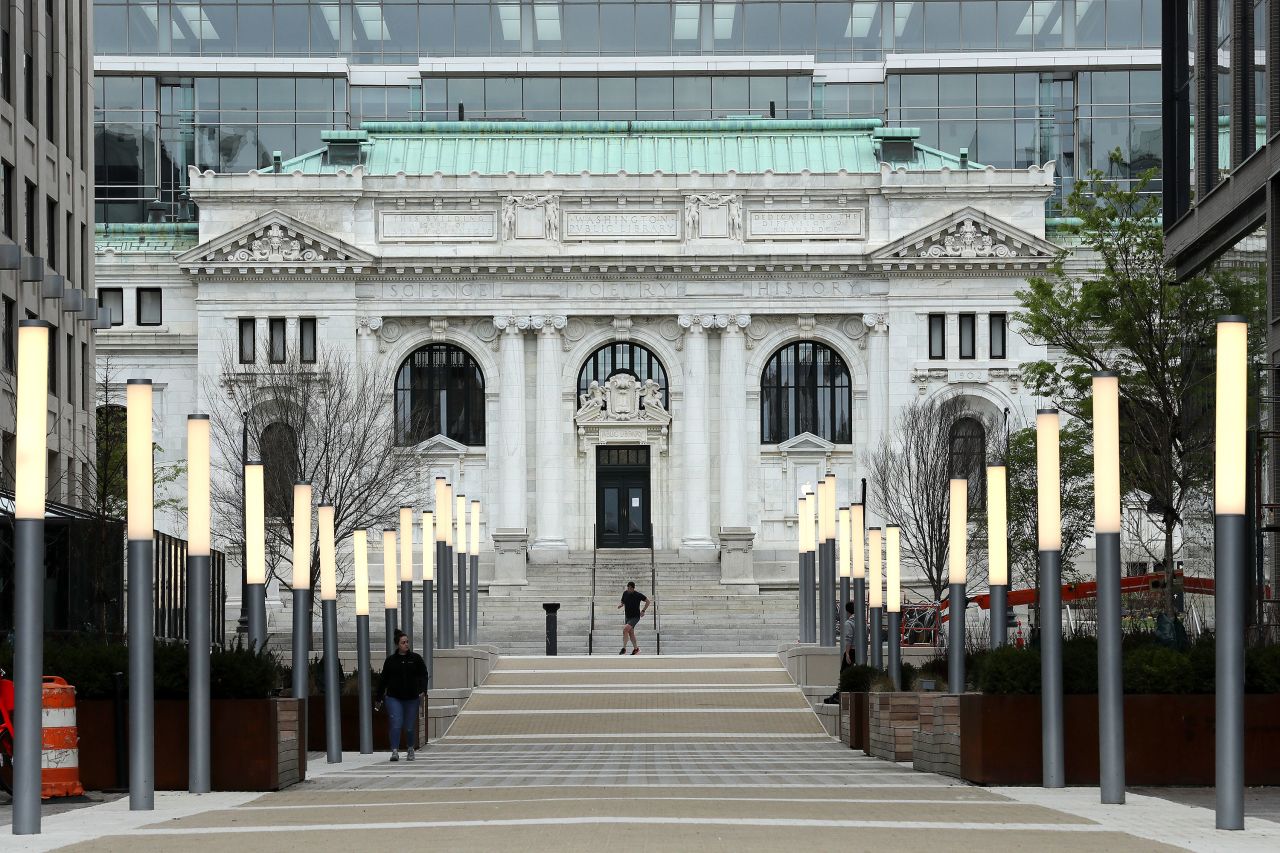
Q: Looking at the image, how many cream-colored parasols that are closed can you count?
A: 0